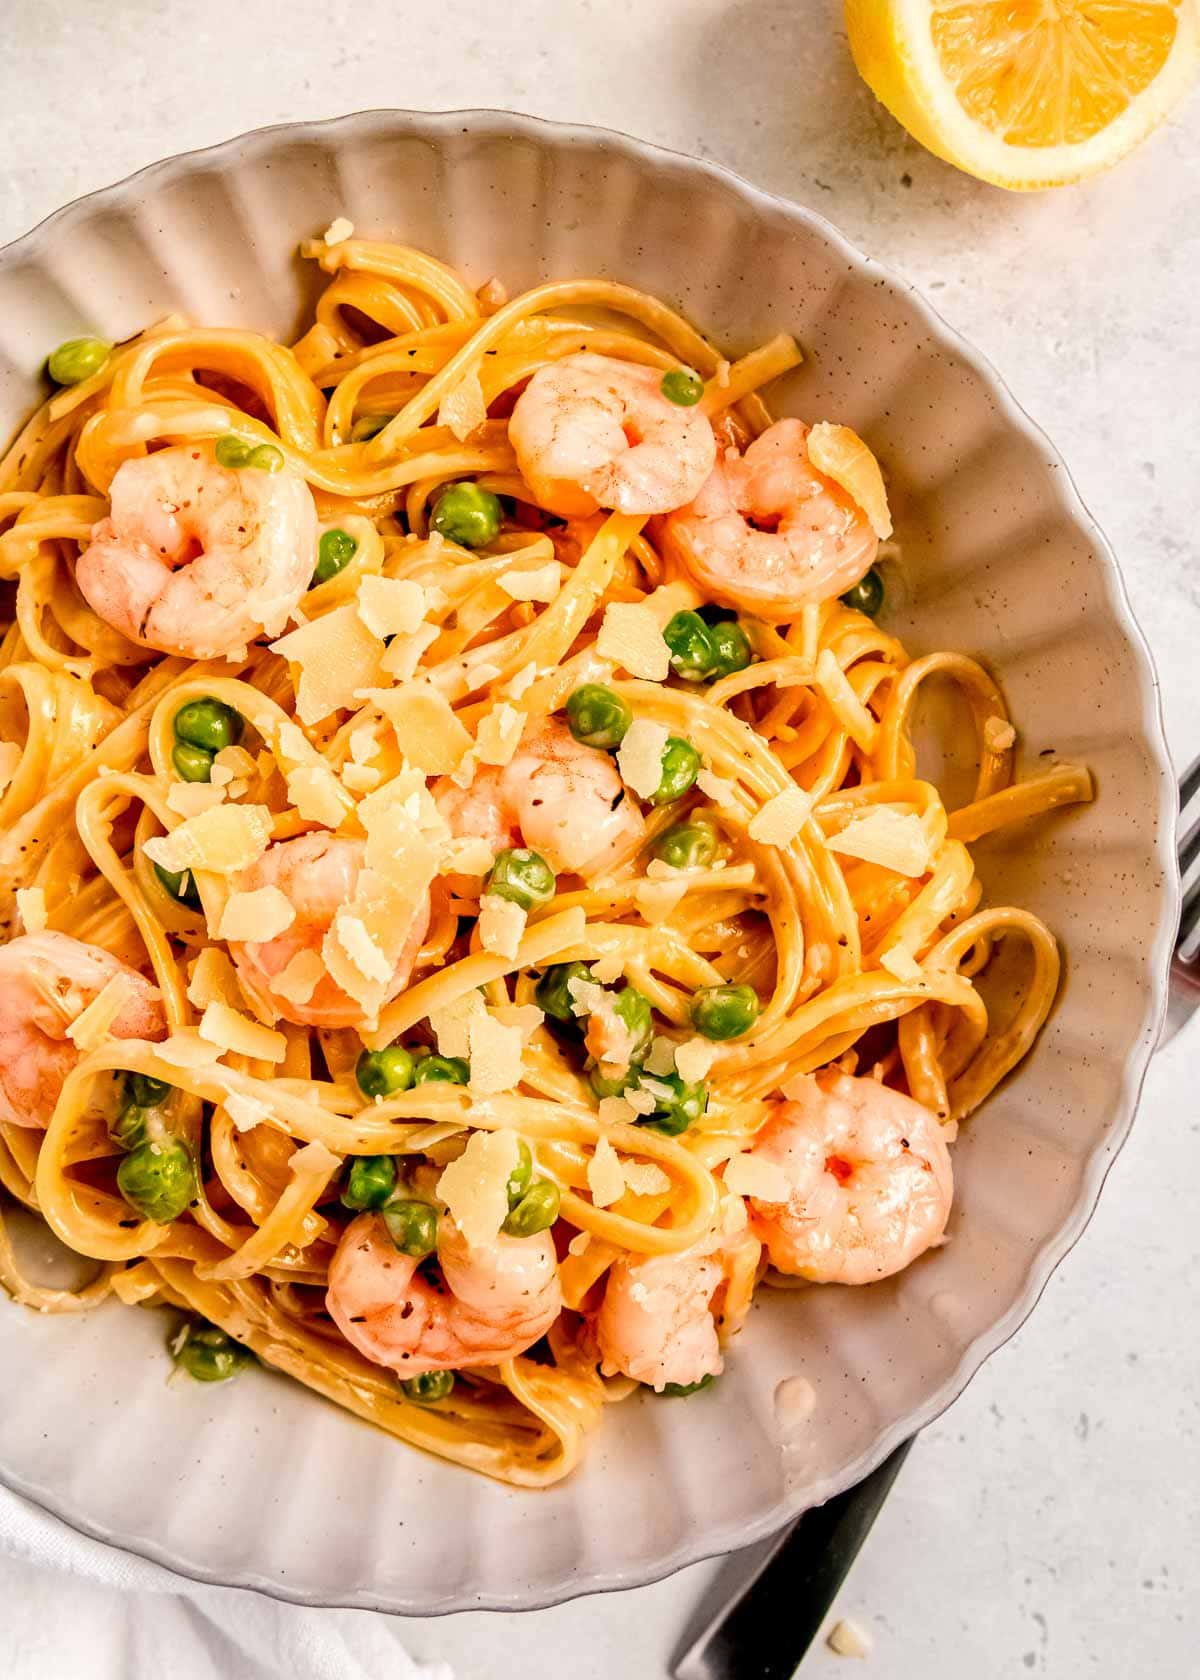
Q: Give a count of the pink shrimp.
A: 9